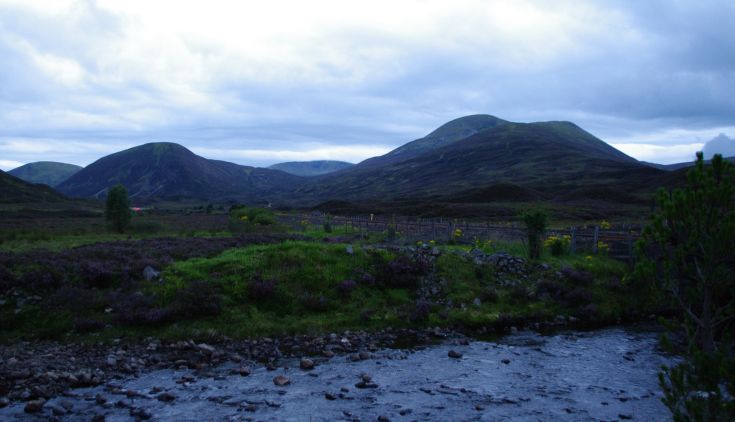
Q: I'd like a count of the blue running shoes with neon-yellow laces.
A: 0